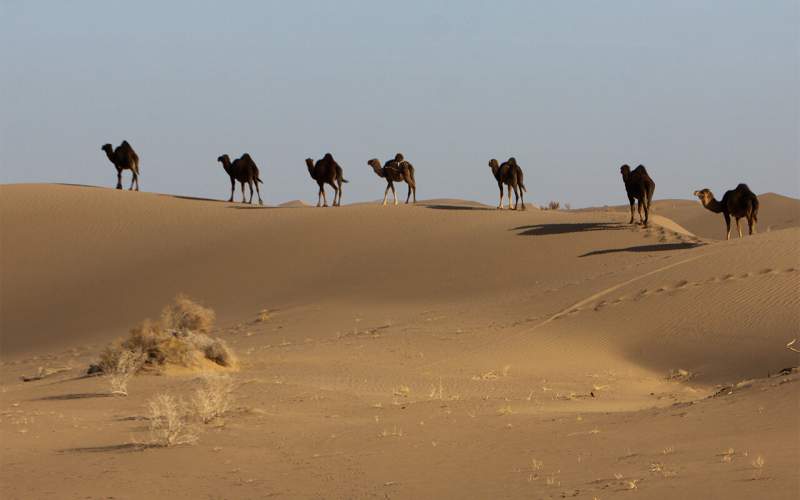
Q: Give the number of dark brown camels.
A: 7